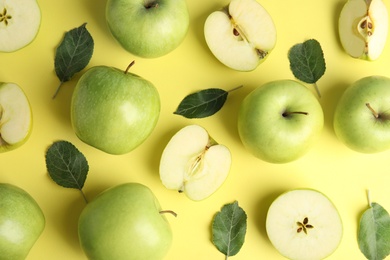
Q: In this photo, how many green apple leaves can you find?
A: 6